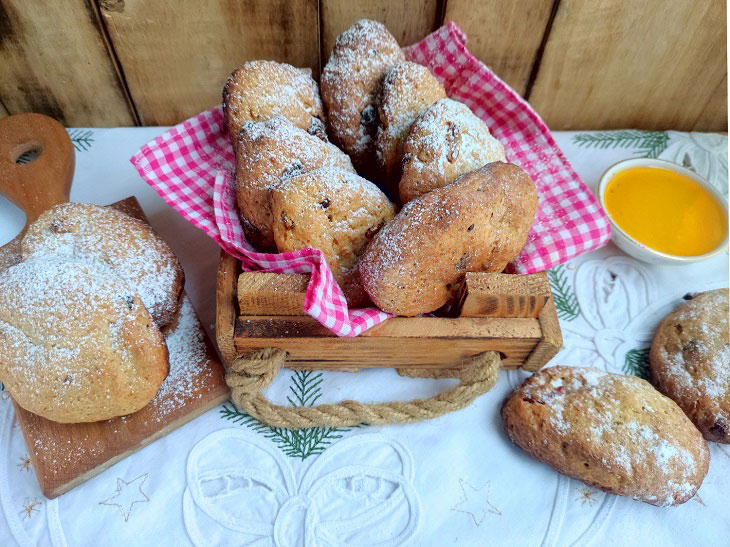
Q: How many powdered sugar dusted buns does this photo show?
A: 11